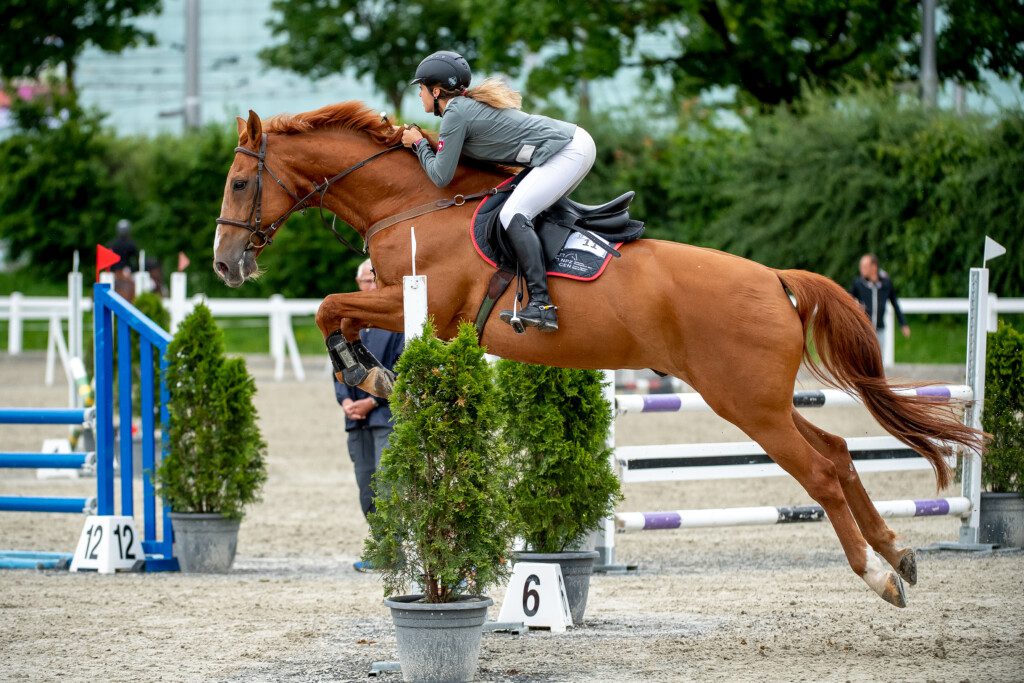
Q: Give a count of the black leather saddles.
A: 1